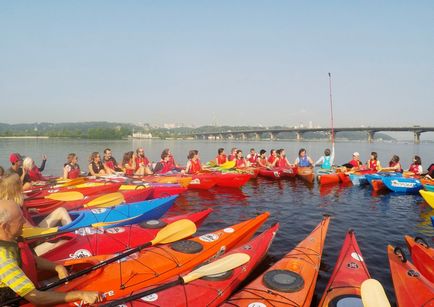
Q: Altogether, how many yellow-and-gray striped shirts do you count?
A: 1